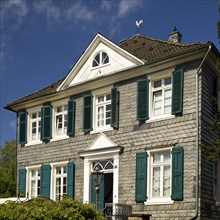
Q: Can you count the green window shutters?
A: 12